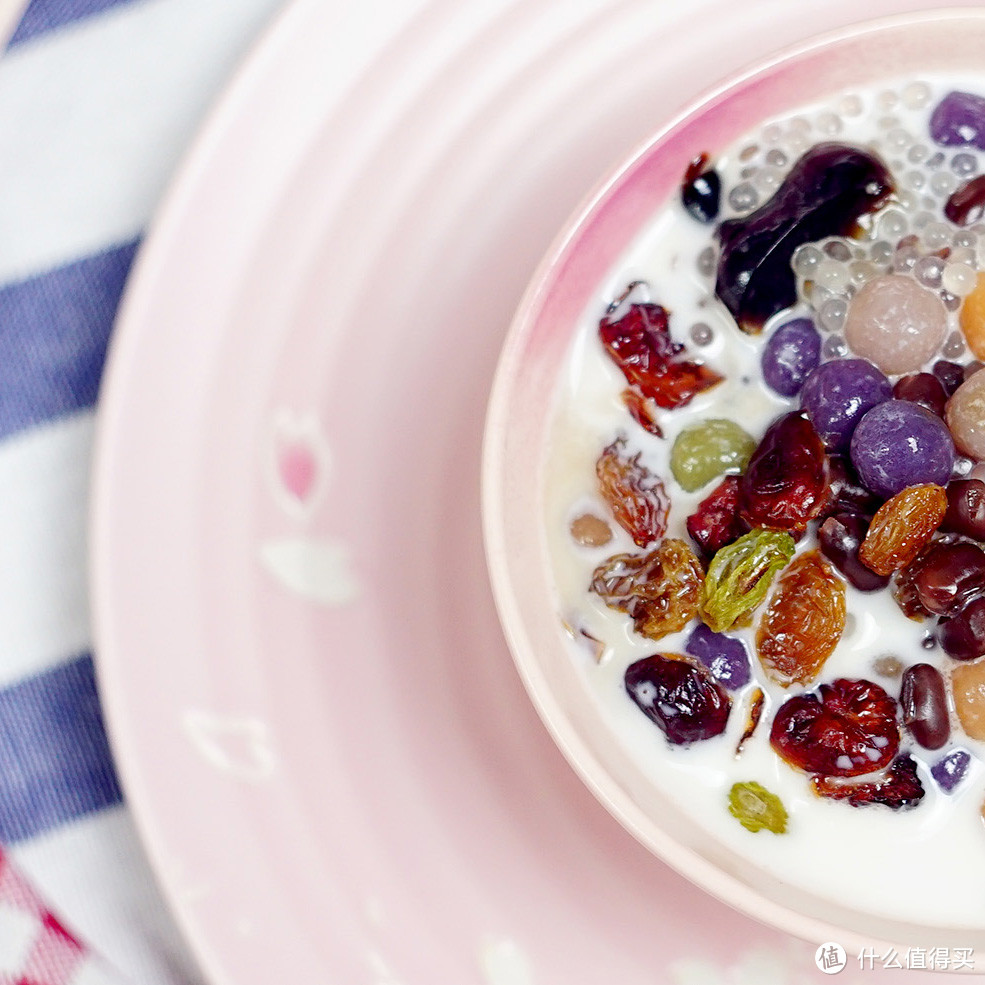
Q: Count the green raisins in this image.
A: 2